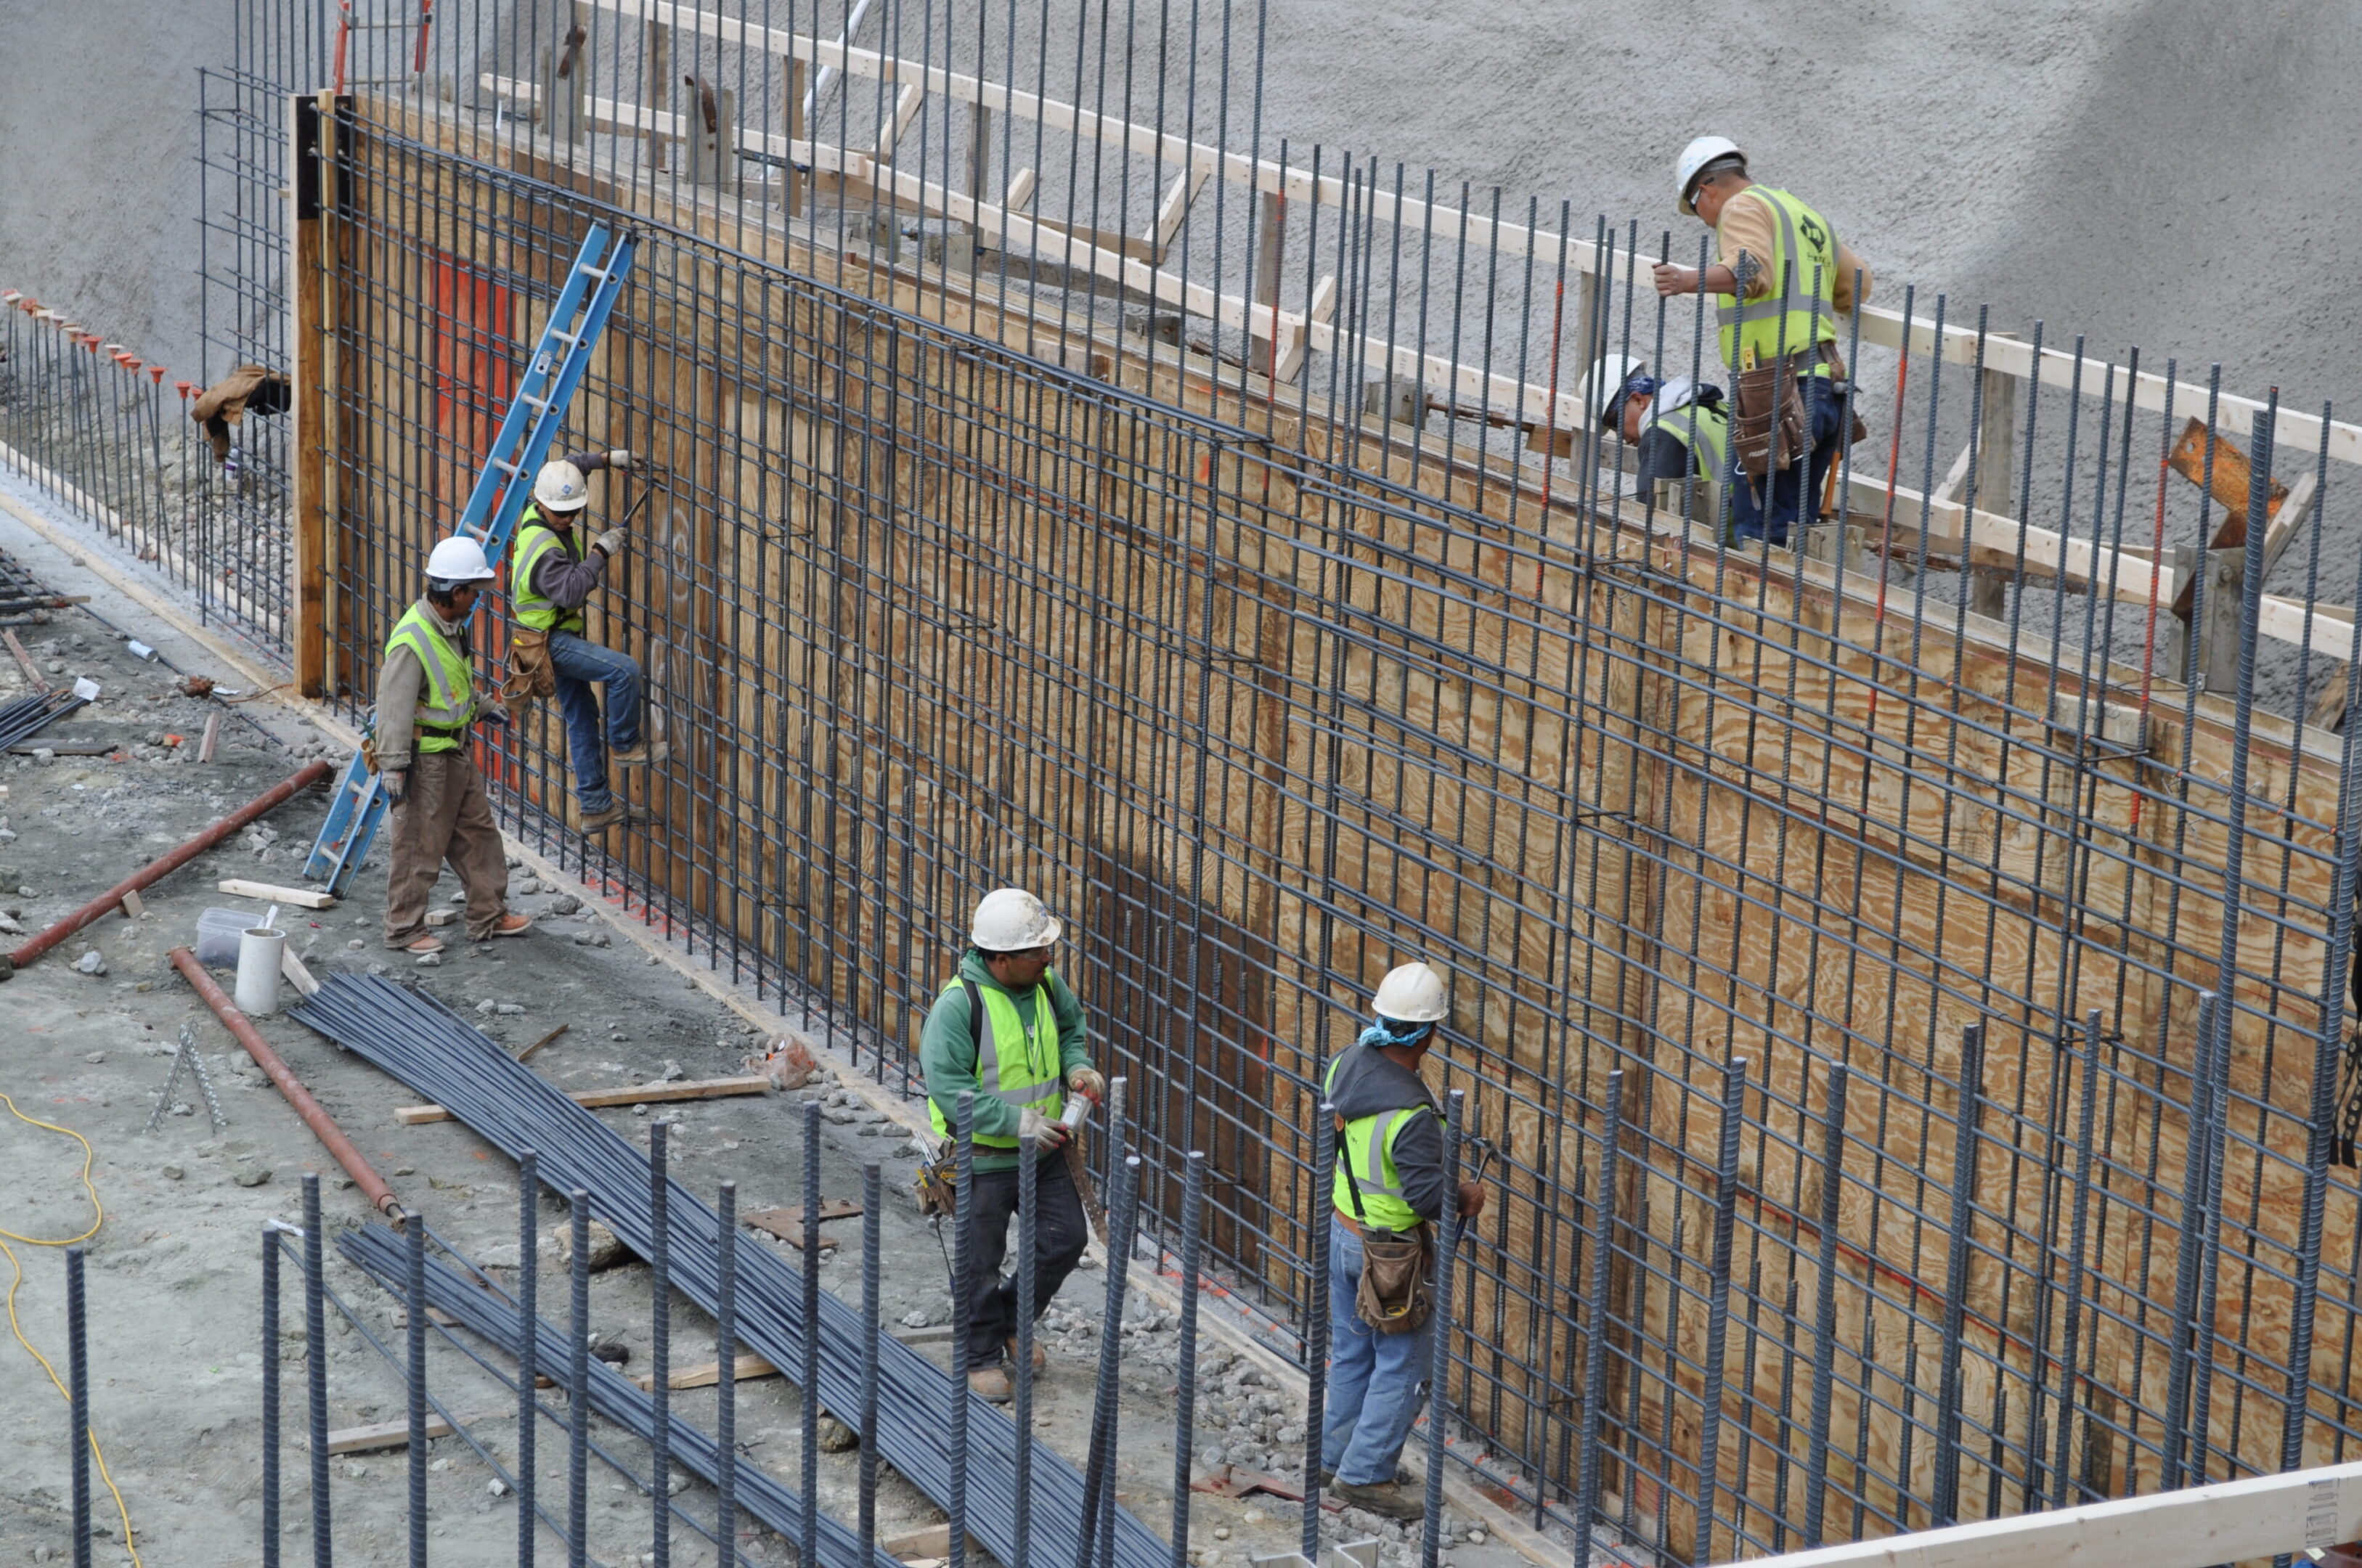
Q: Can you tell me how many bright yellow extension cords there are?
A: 1